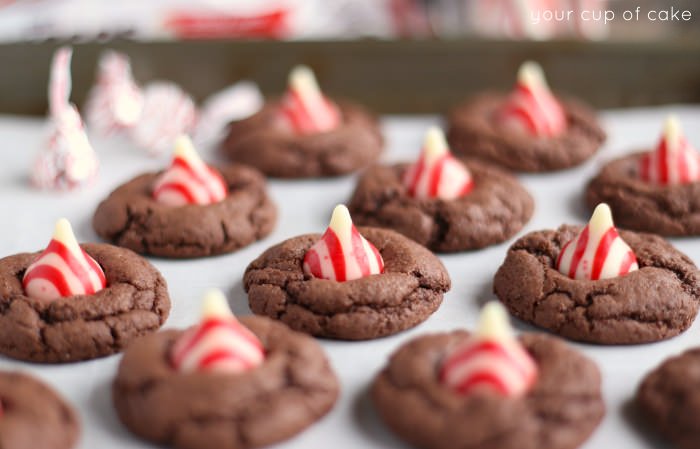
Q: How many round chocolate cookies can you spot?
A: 12